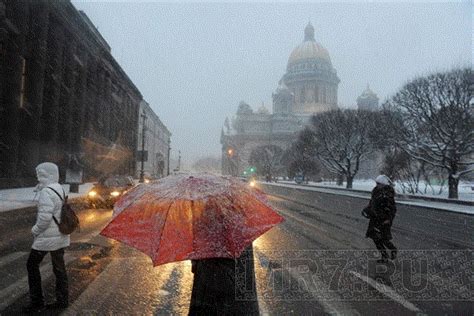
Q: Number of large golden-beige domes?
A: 1